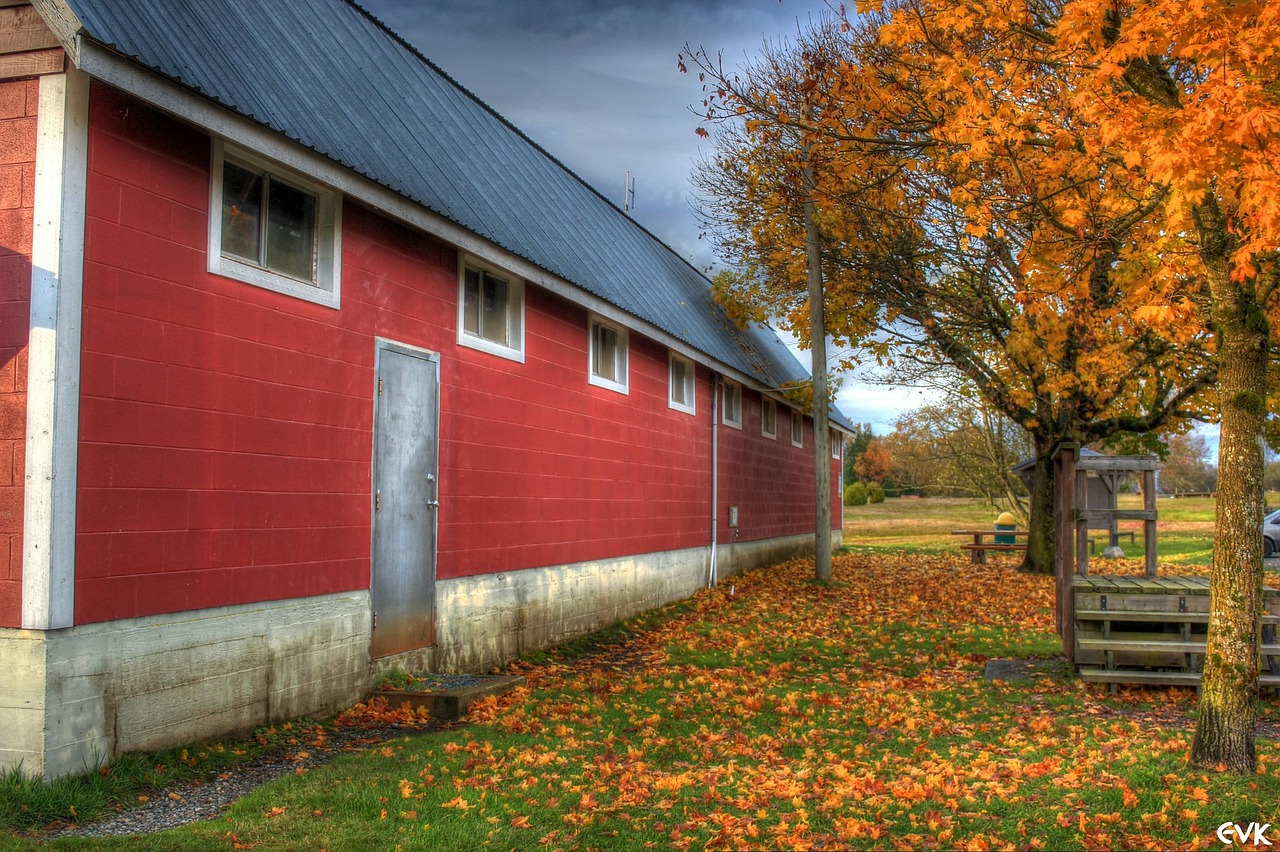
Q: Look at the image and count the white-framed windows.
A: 8